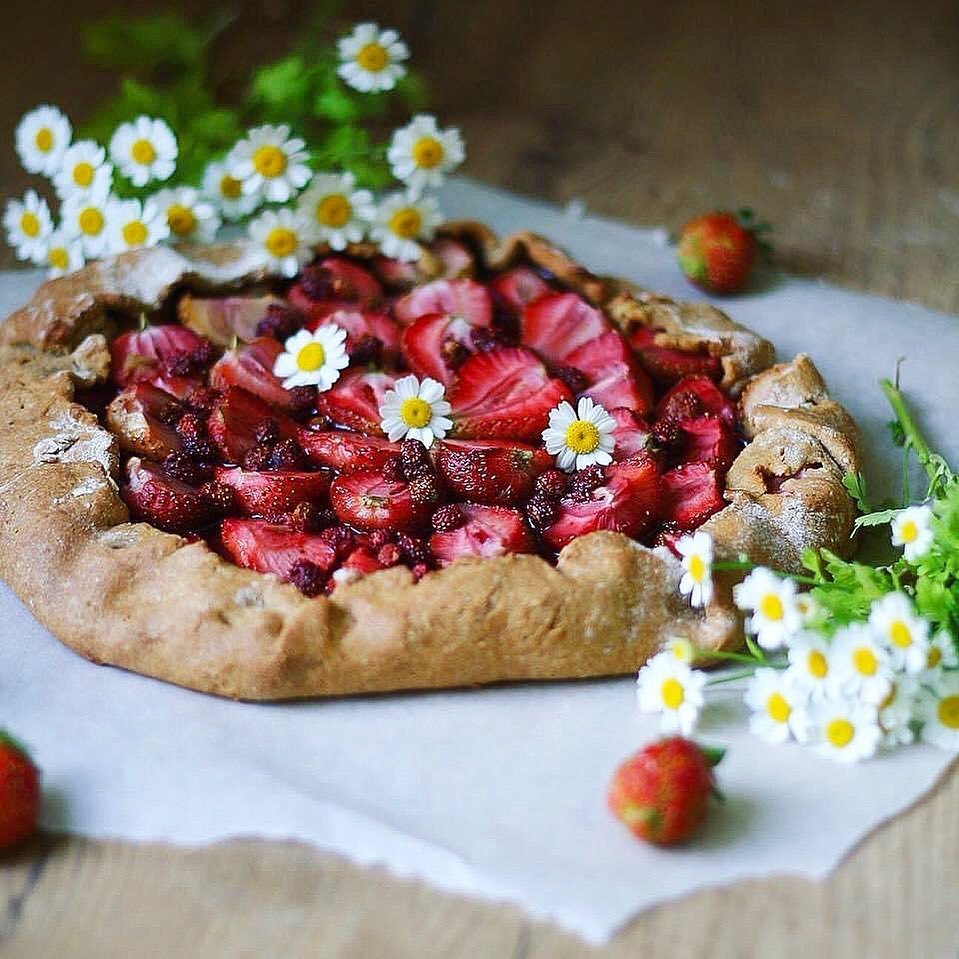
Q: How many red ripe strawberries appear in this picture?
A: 3